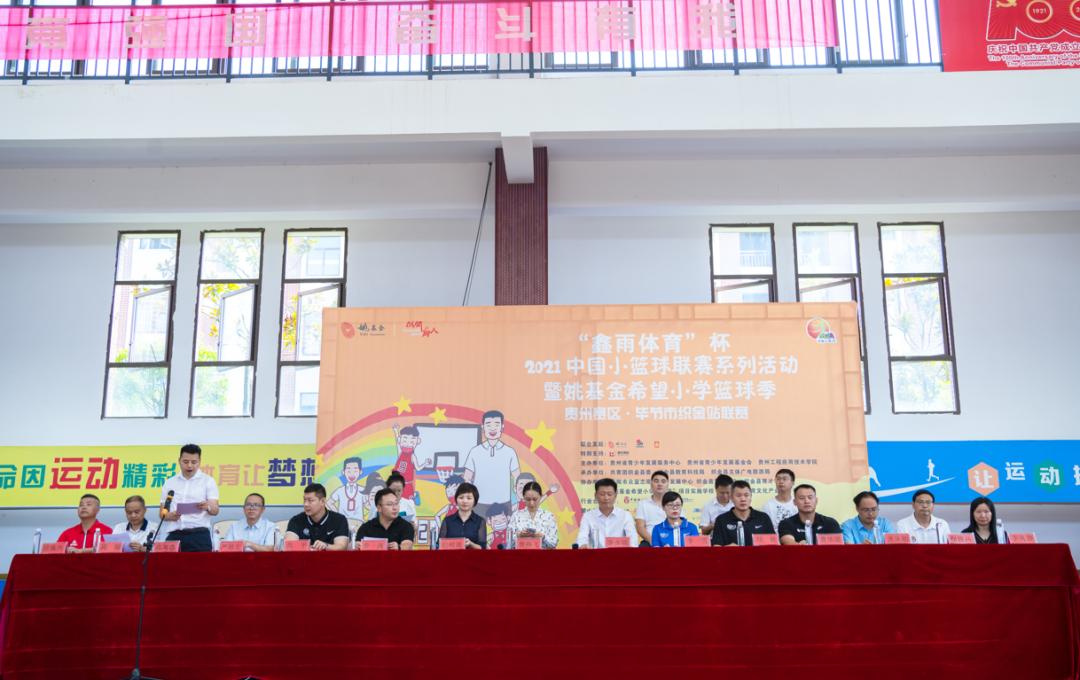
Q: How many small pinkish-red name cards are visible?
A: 15